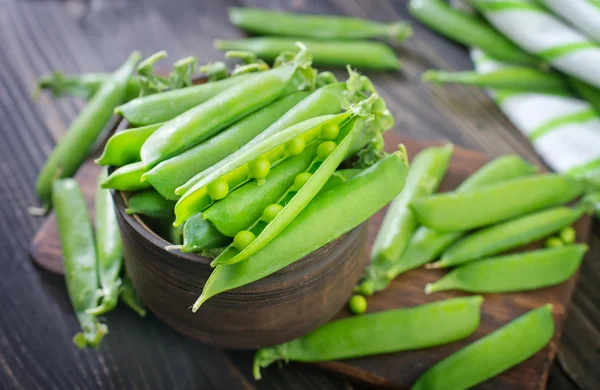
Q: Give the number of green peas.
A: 12